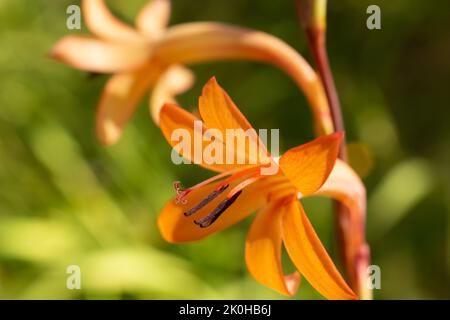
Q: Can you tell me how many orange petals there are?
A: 11